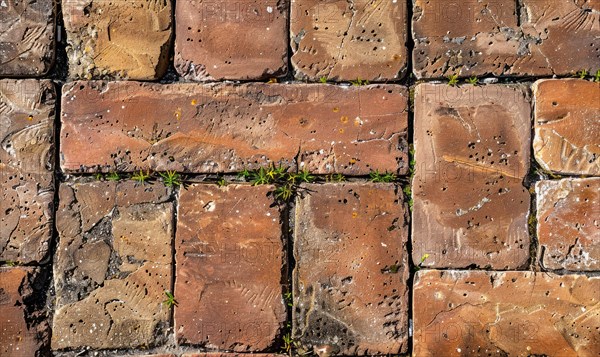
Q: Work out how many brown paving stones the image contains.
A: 15